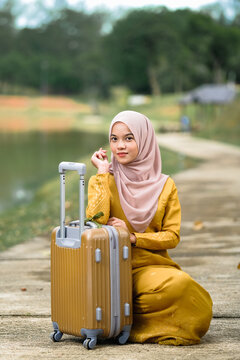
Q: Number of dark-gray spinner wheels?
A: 3